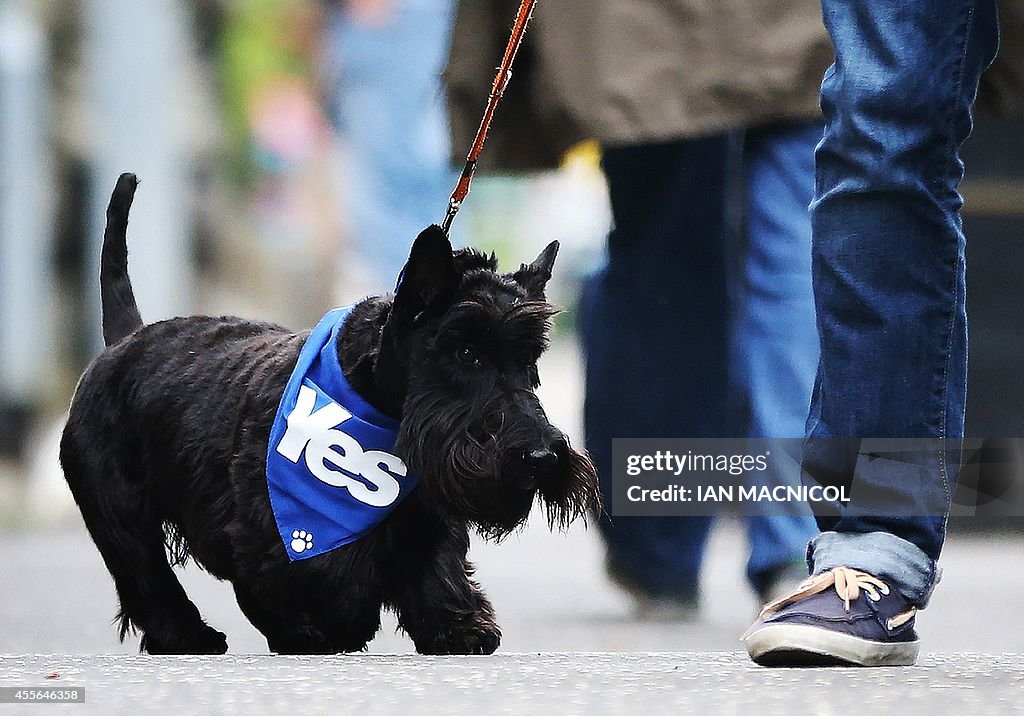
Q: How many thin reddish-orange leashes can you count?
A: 1